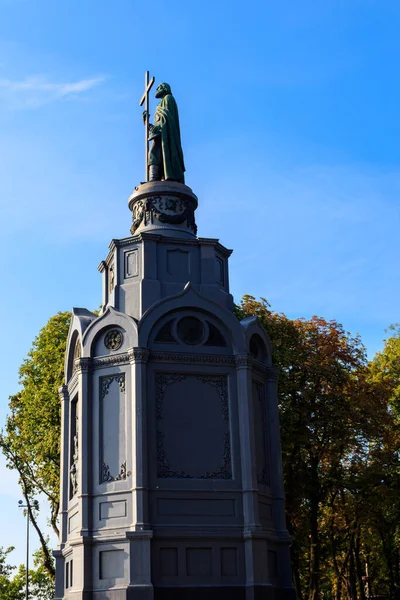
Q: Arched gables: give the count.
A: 4